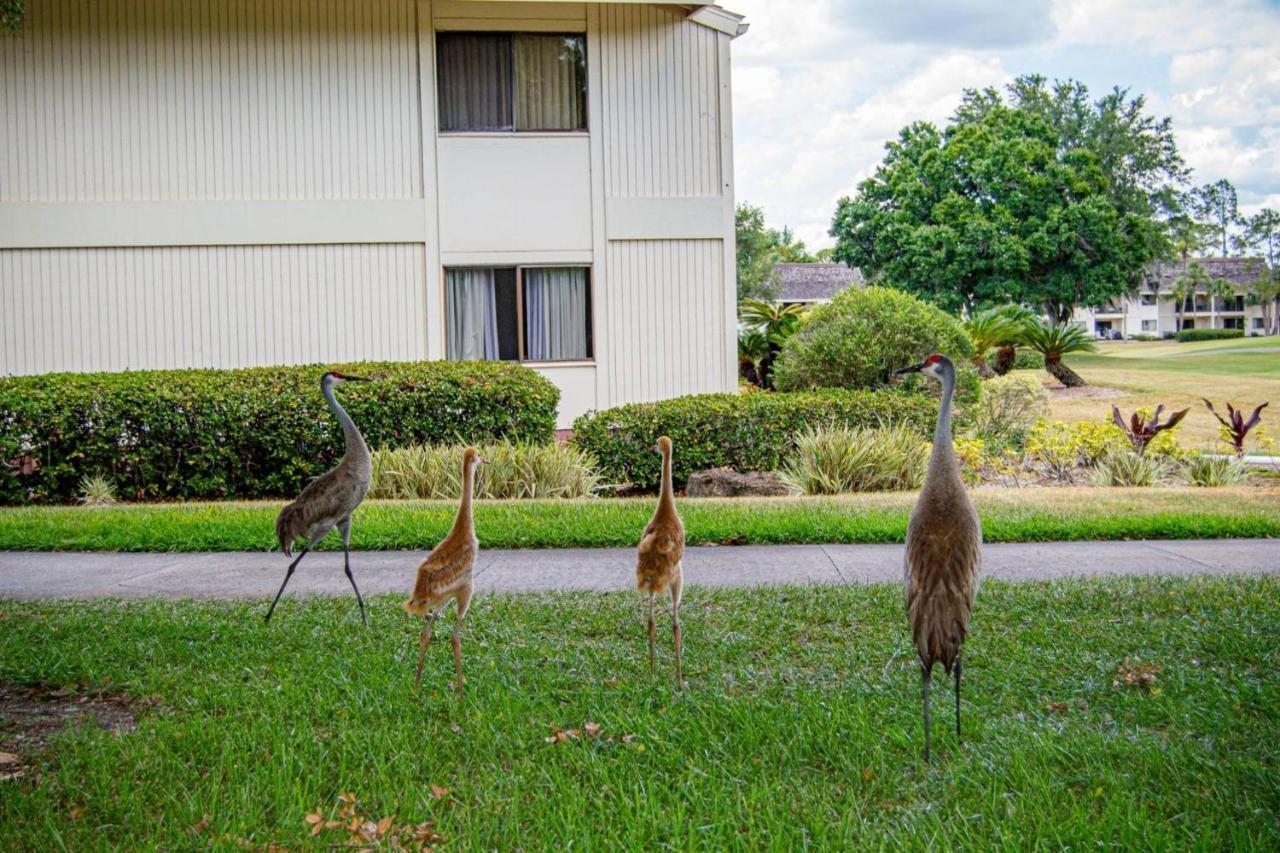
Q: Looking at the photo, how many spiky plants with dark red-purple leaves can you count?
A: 2